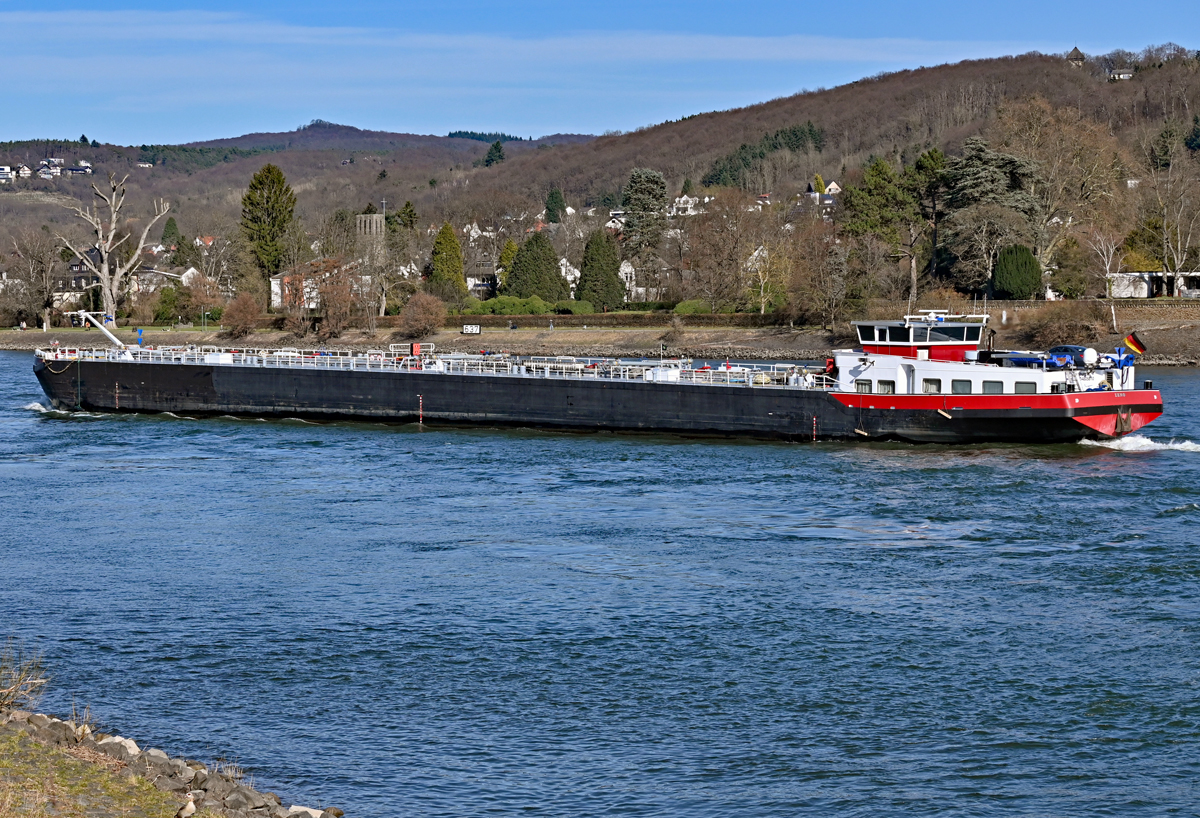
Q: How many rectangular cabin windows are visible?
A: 6